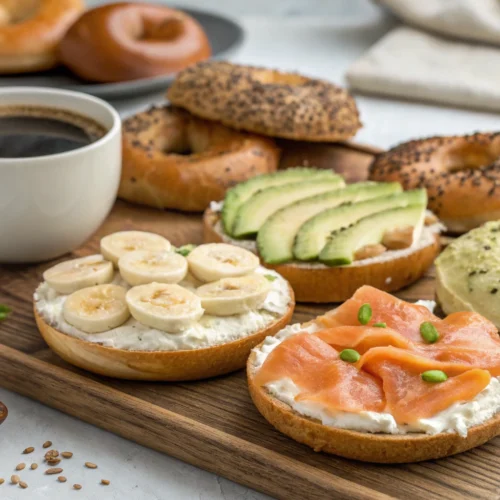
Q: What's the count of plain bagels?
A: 2